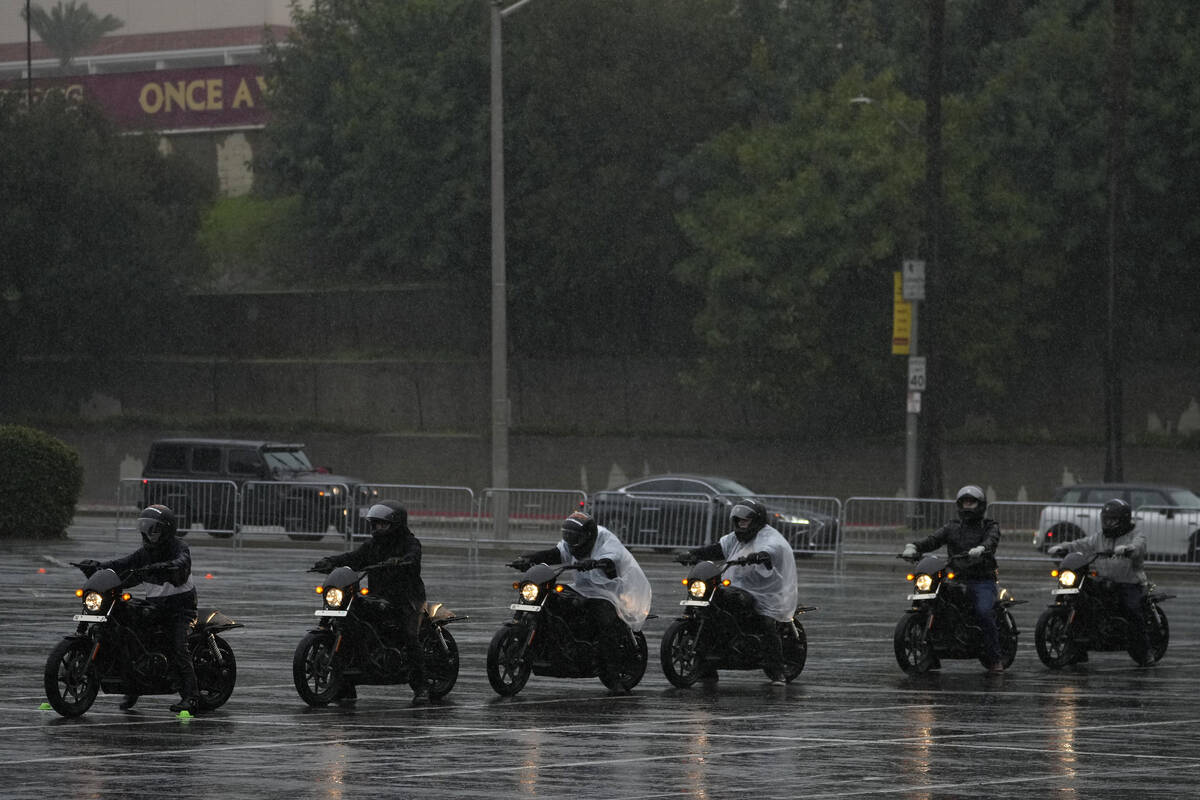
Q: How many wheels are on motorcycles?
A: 12